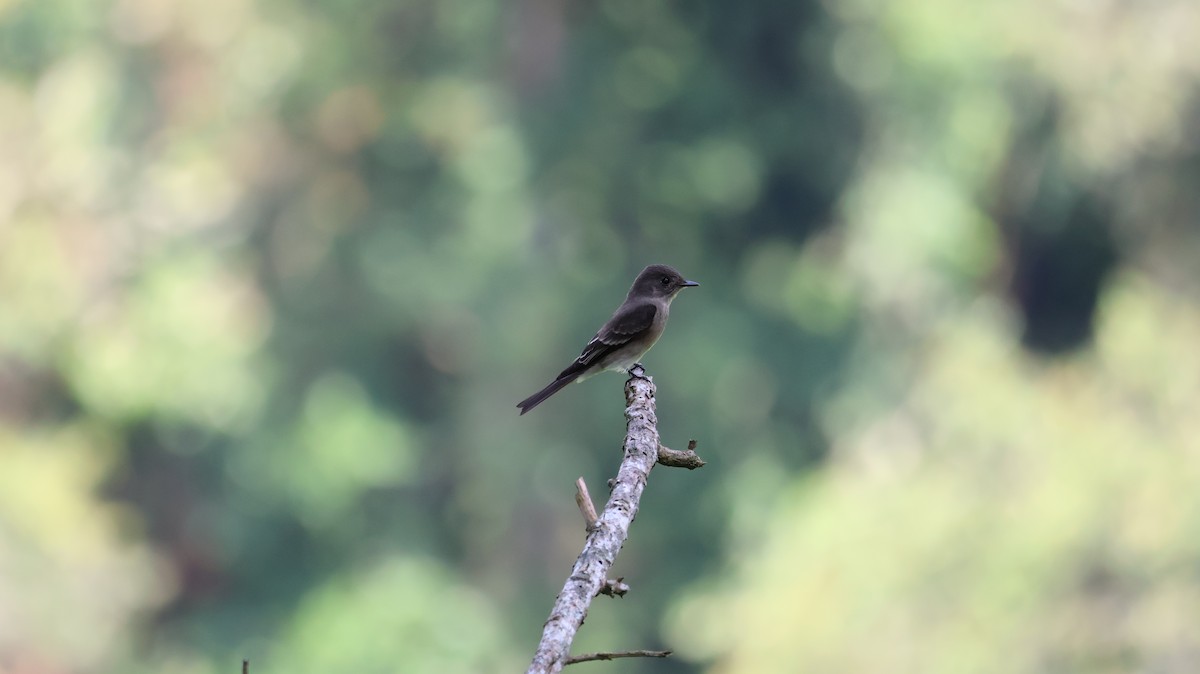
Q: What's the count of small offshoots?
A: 4